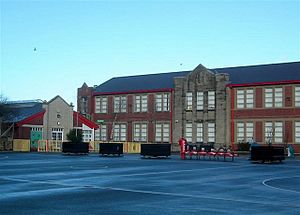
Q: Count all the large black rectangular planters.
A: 4